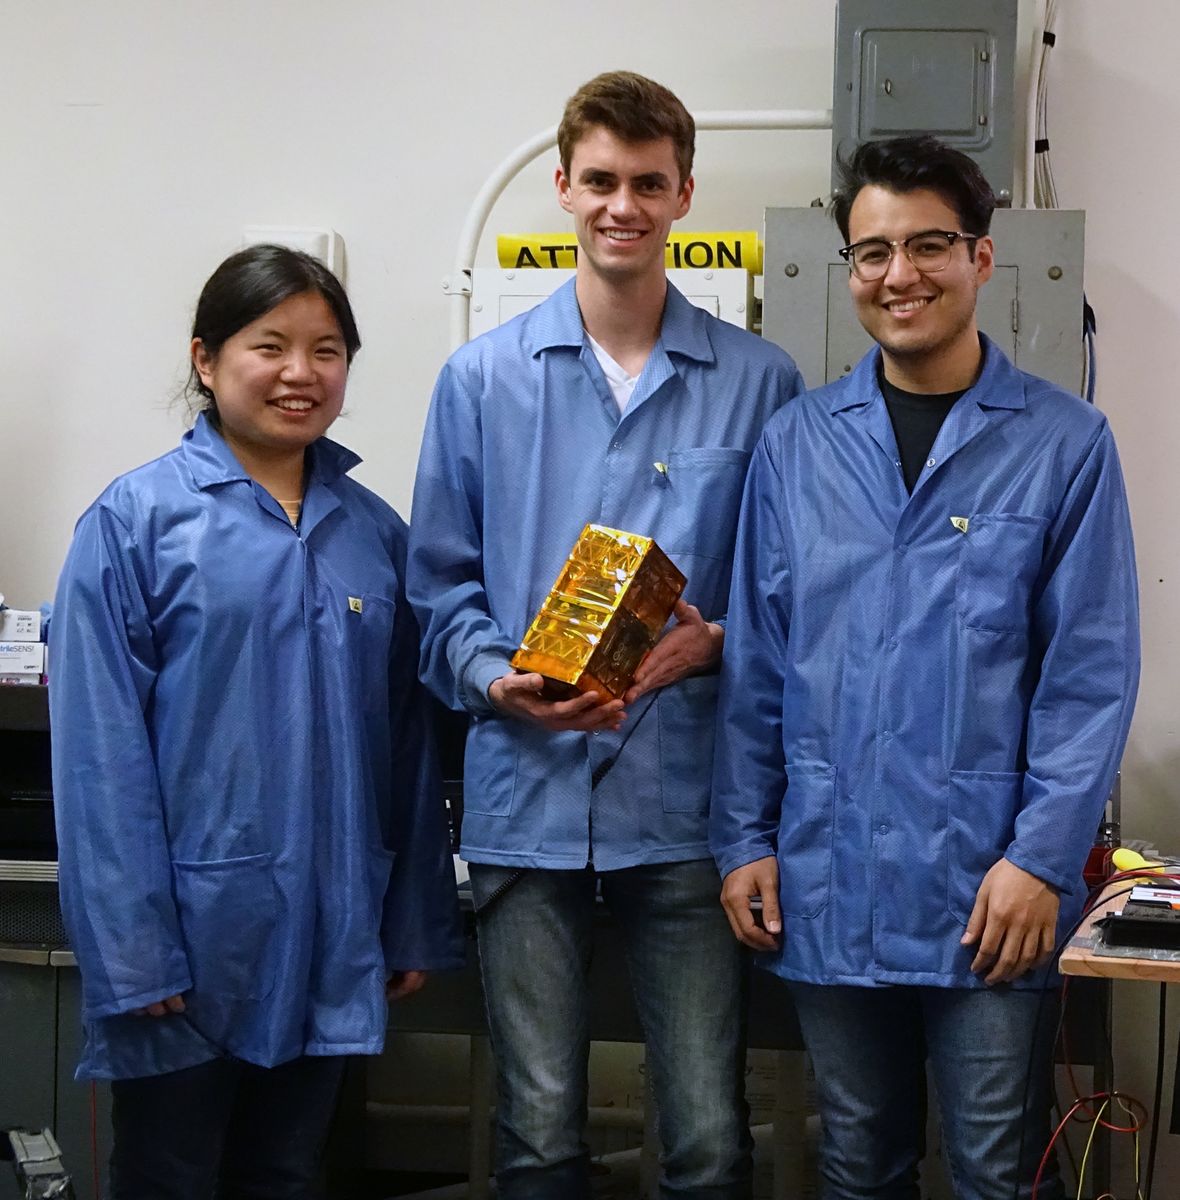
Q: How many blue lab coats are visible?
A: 3